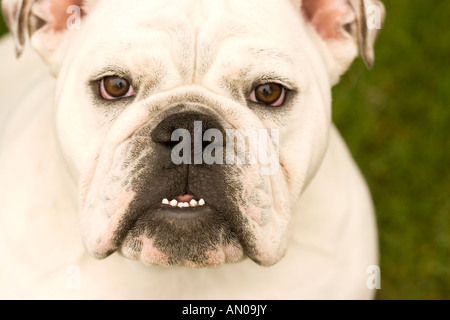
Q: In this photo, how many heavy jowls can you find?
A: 2